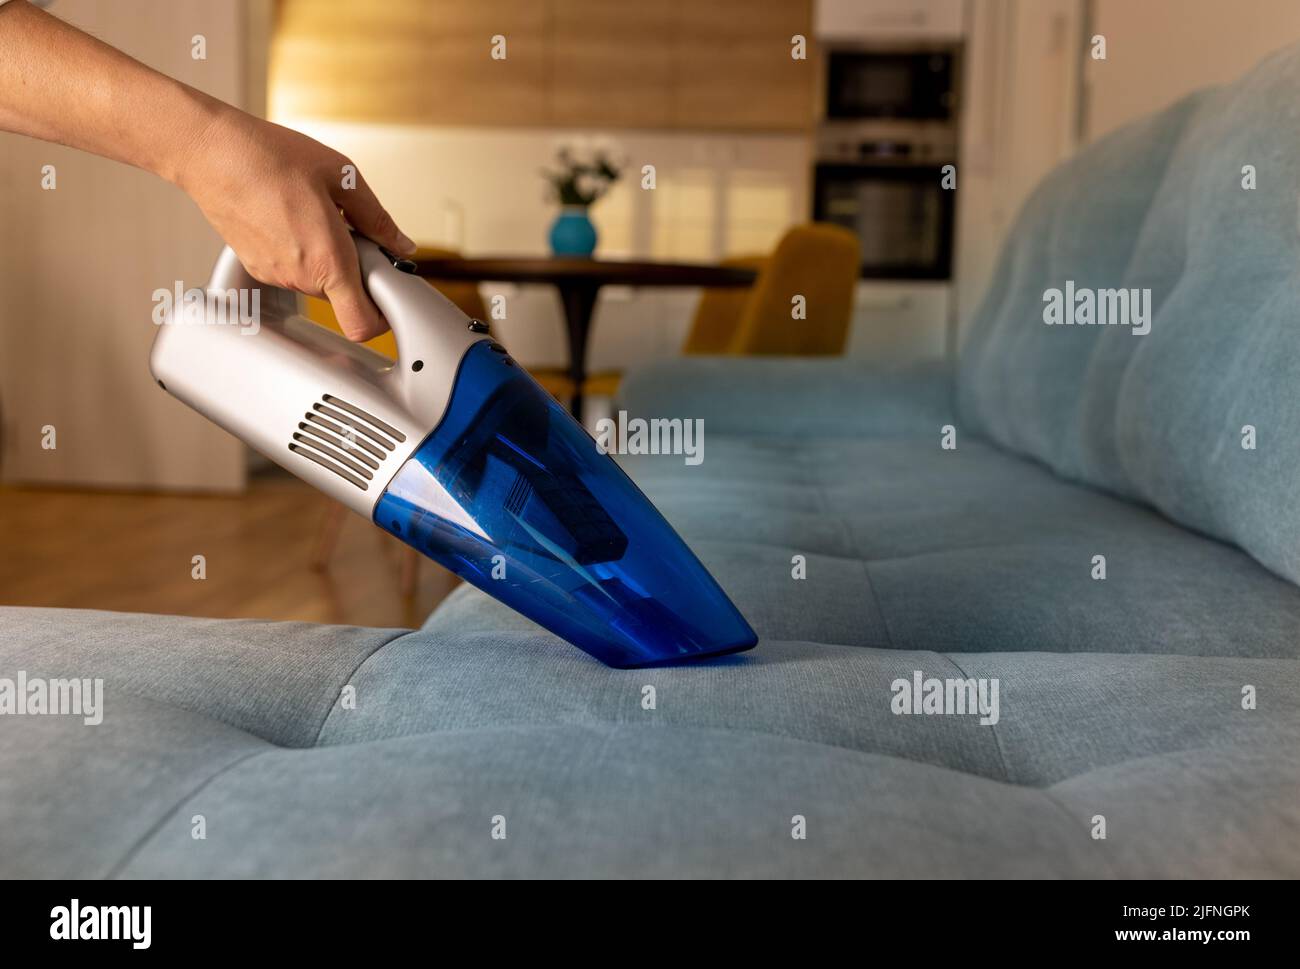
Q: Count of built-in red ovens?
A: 0